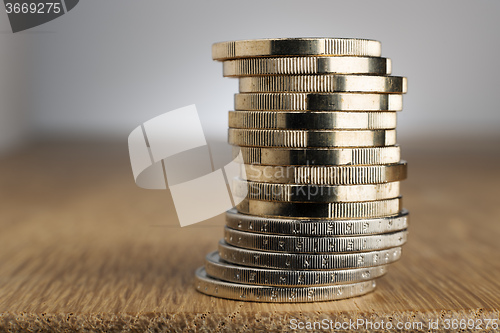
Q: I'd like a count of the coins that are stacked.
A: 15